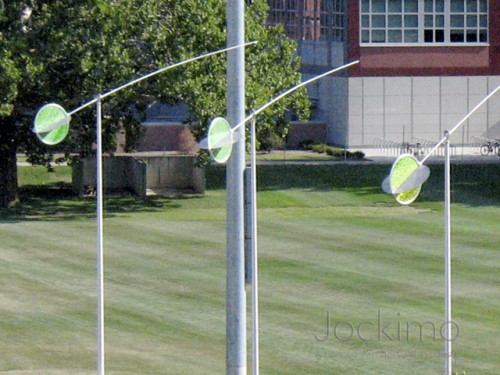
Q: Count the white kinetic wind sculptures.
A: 3